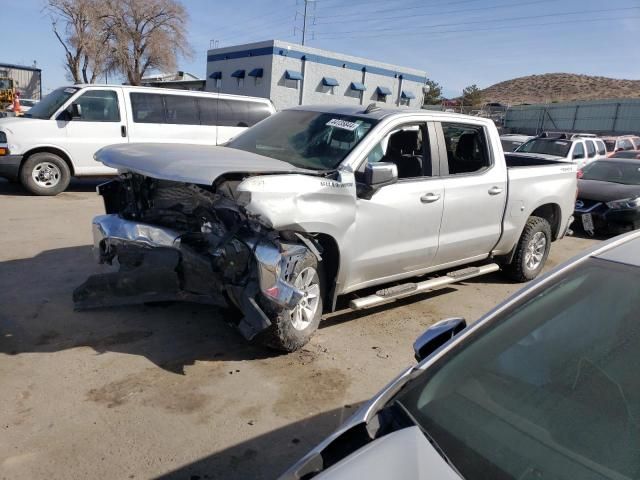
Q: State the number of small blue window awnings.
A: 8